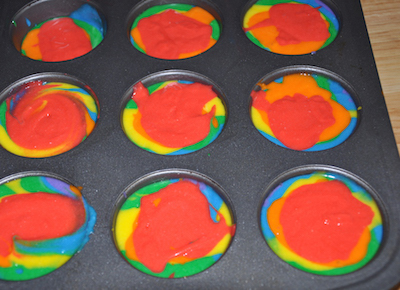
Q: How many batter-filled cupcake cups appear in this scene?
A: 9